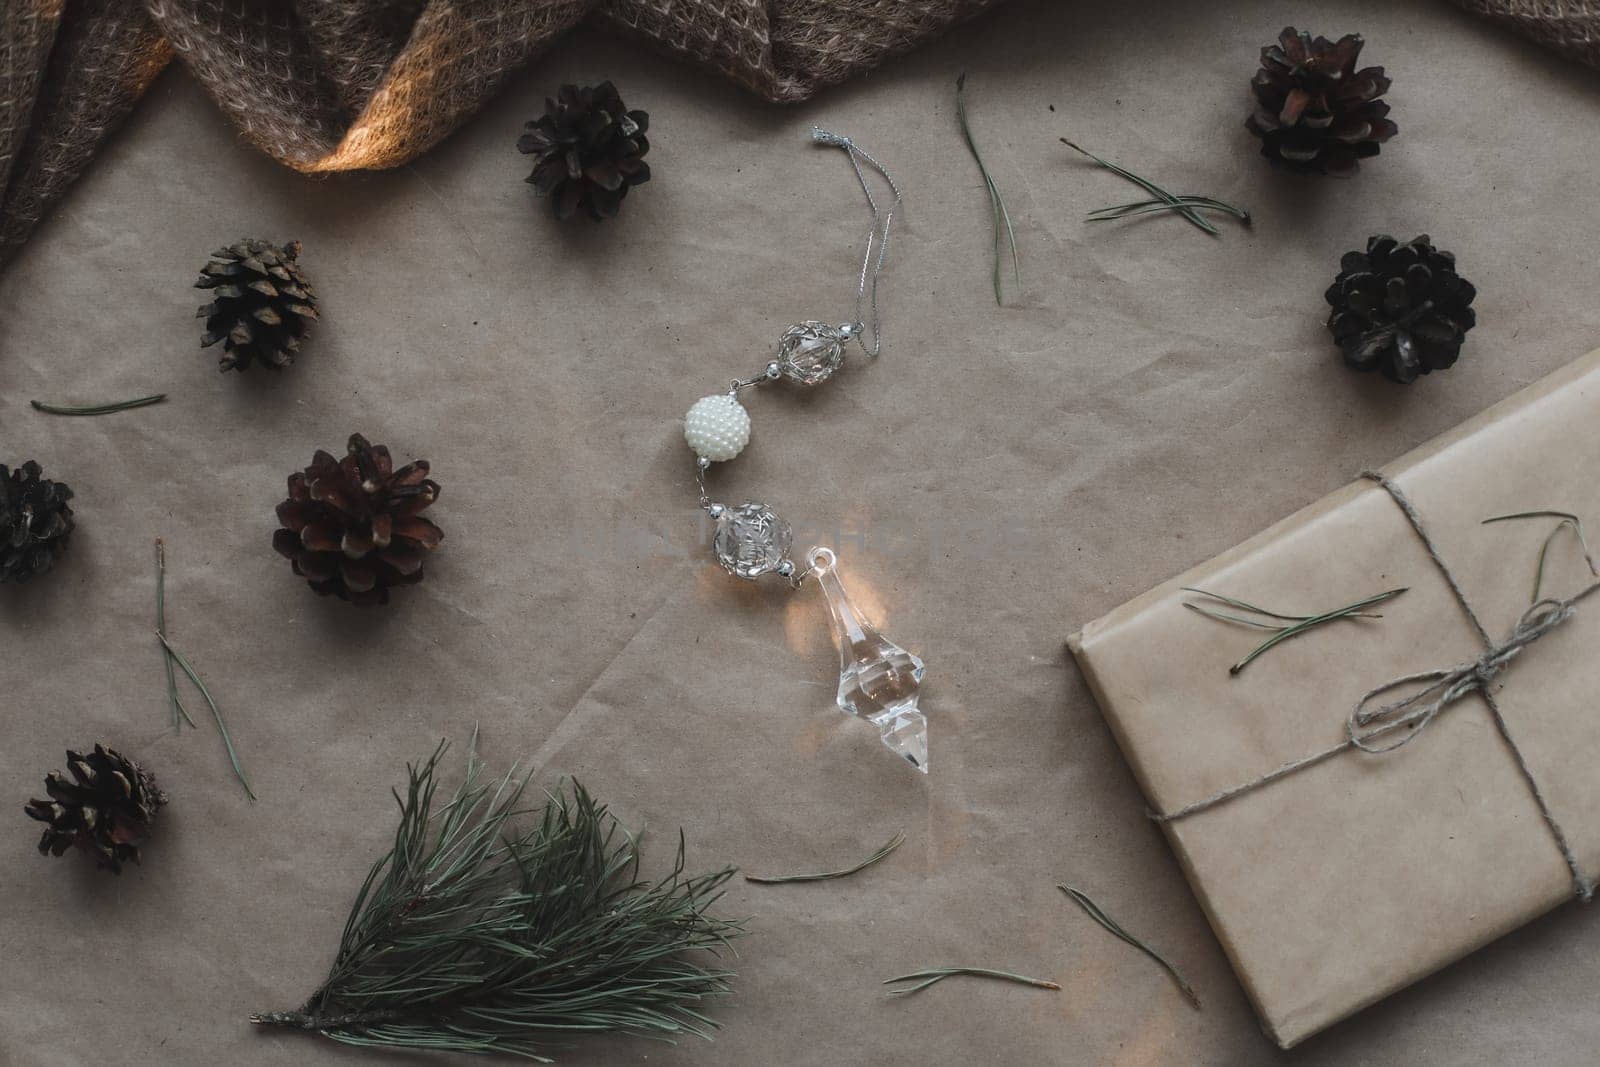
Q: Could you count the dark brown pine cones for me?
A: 7